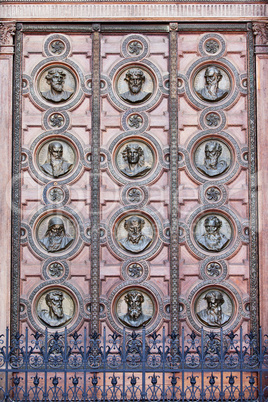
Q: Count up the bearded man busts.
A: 11